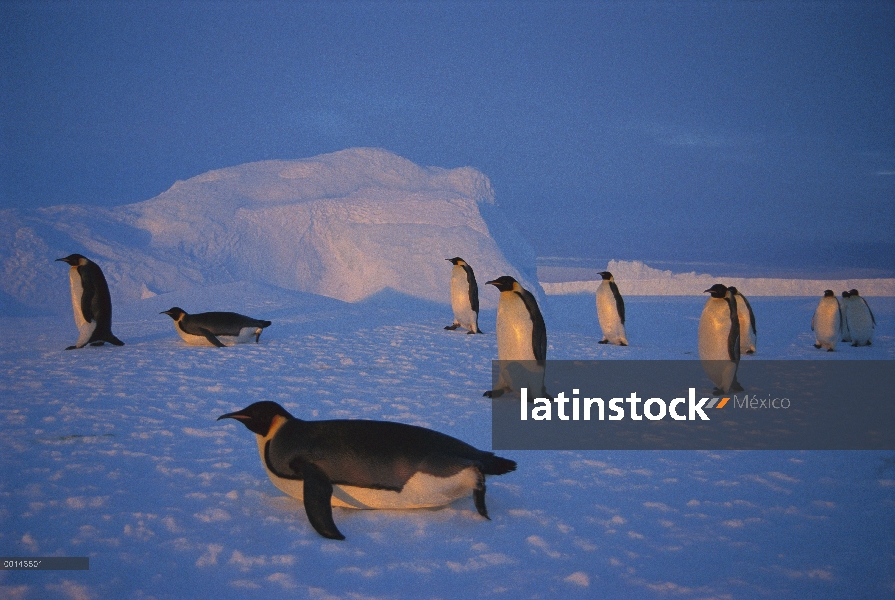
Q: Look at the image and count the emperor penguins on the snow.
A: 11